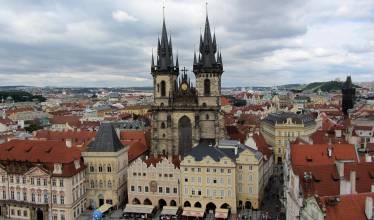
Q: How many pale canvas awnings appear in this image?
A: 5